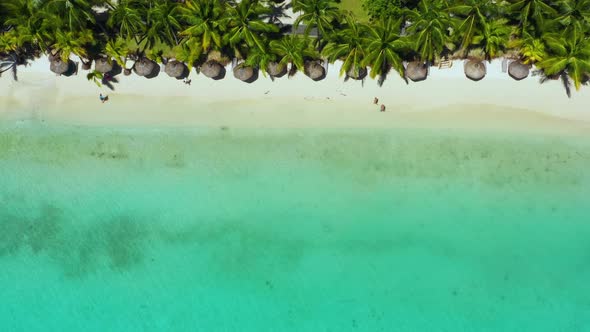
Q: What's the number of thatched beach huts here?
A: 12